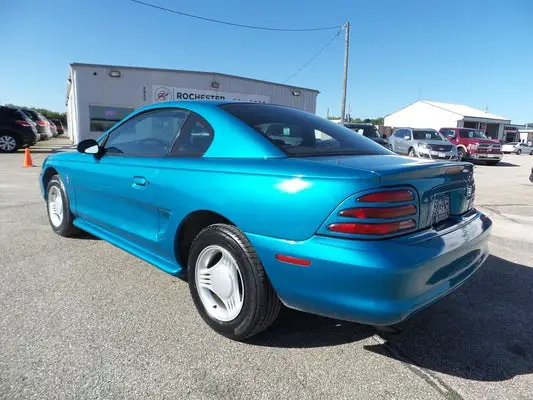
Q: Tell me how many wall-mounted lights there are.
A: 3